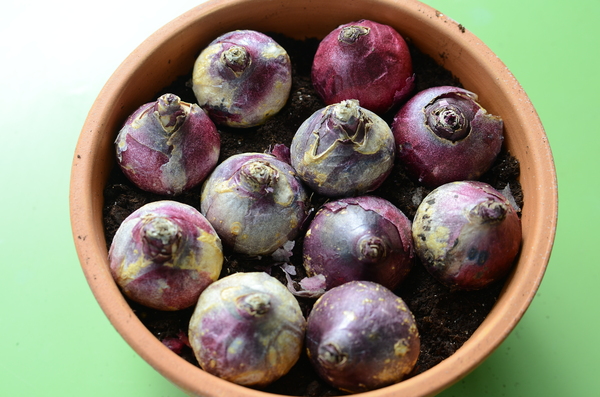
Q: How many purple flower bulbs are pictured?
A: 11